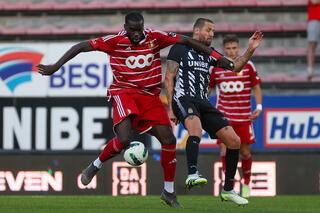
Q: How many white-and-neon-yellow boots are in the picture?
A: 2